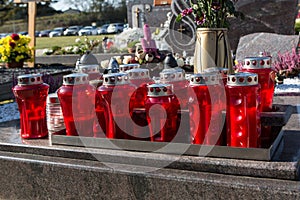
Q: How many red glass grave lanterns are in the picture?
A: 12